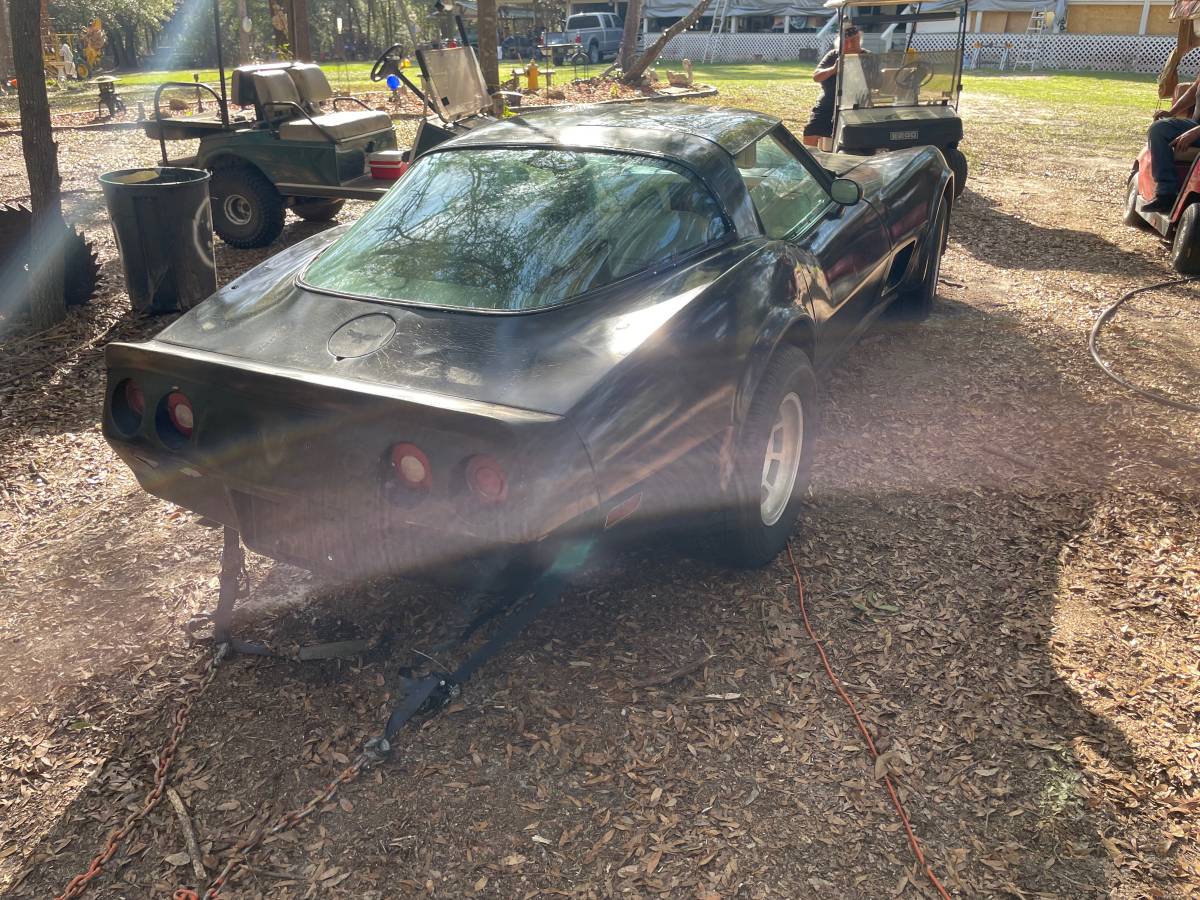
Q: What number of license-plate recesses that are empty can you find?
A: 1